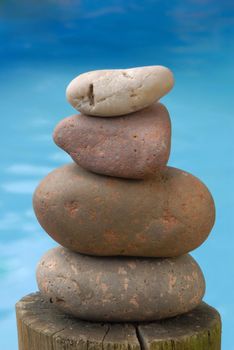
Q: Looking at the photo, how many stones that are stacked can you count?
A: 4